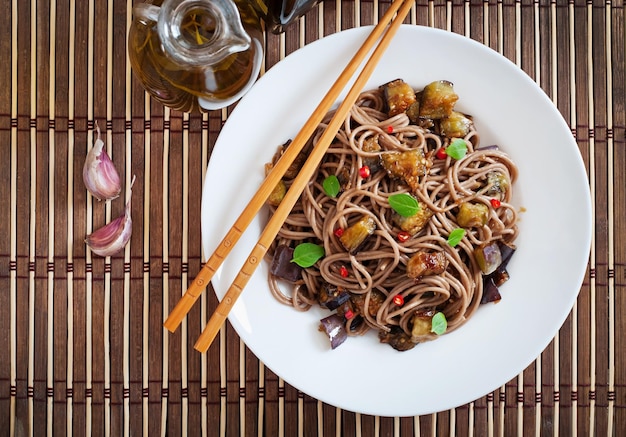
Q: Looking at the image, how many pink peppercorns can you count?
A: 9